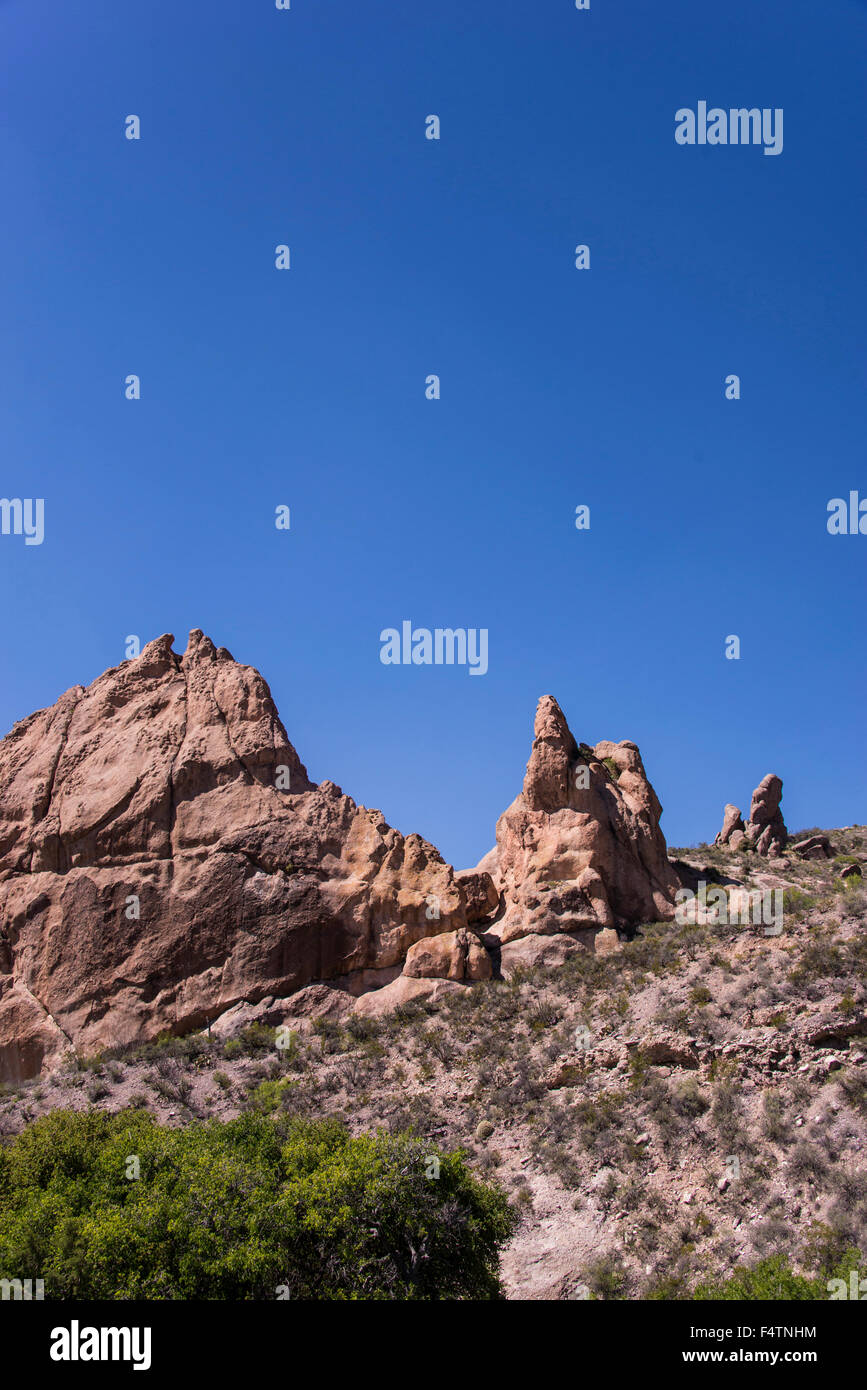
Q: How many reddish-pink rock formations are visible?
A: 3